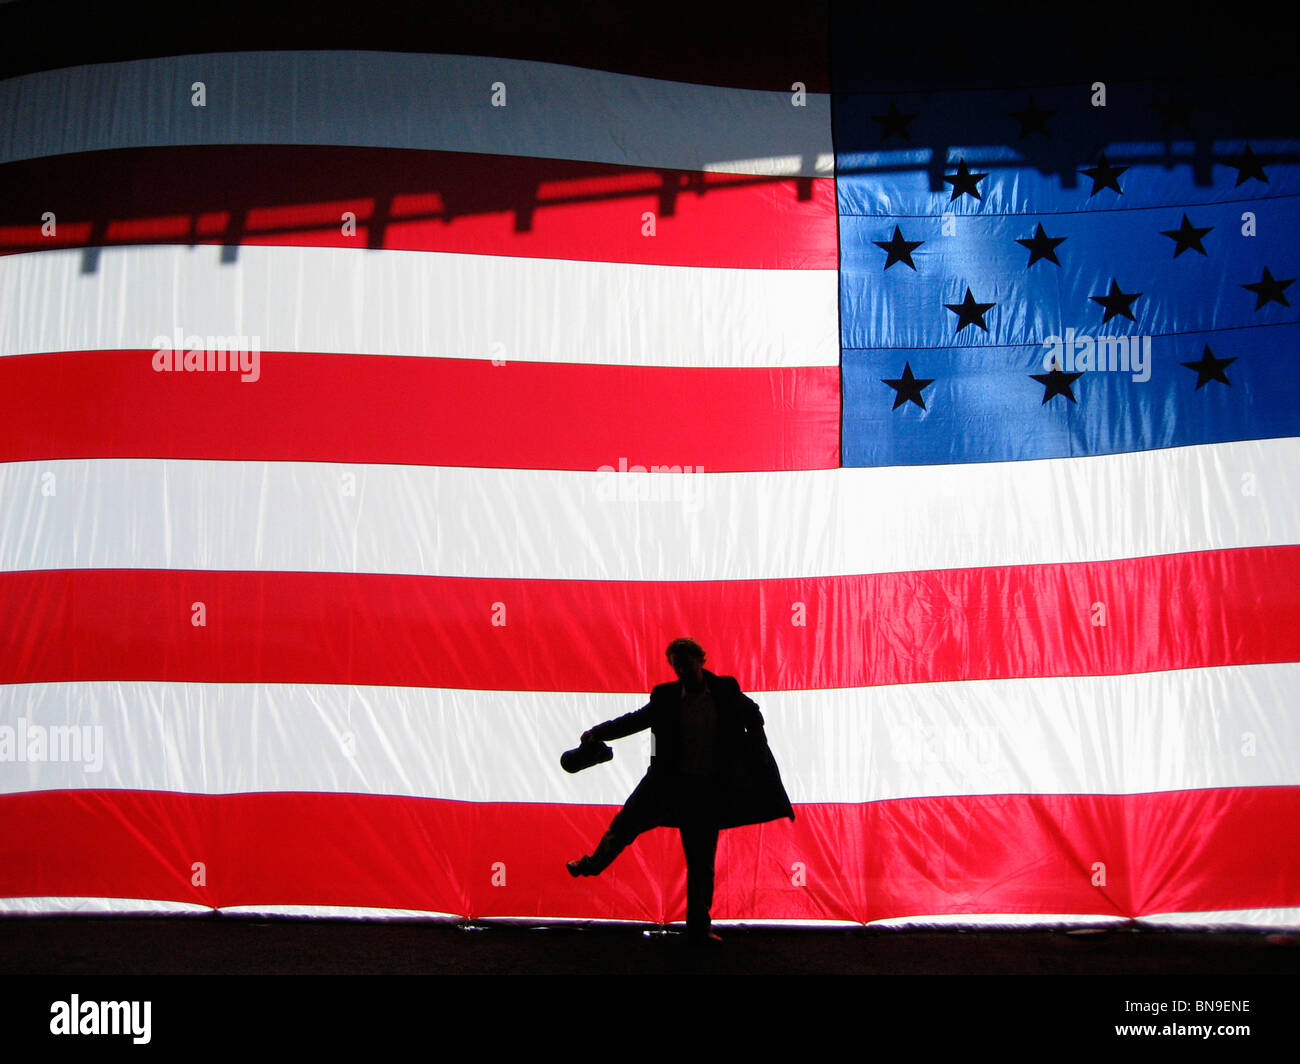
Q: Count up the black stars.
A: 15